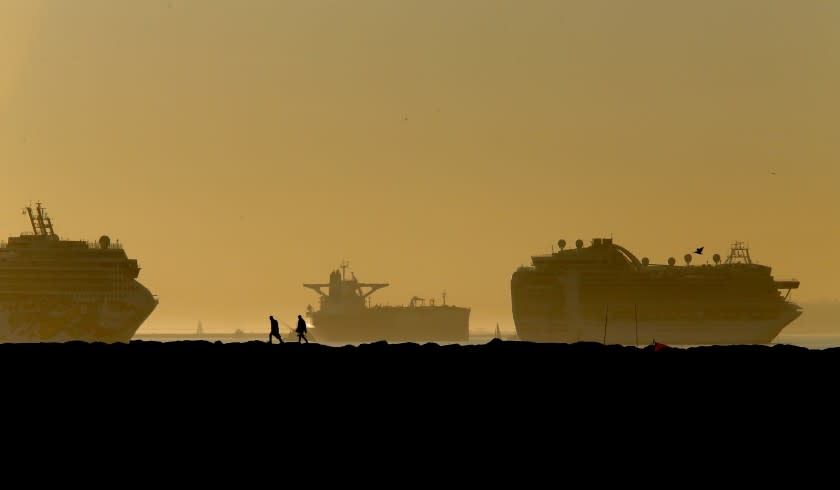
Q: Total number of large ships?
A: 3